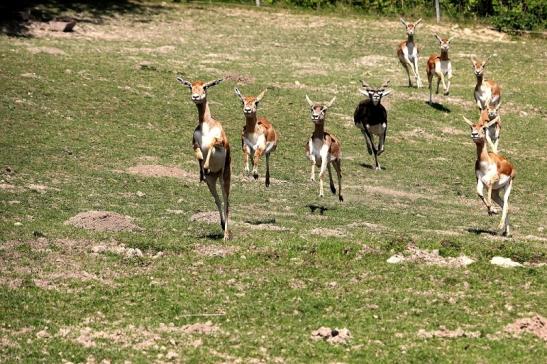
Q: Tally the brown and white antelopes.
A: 8